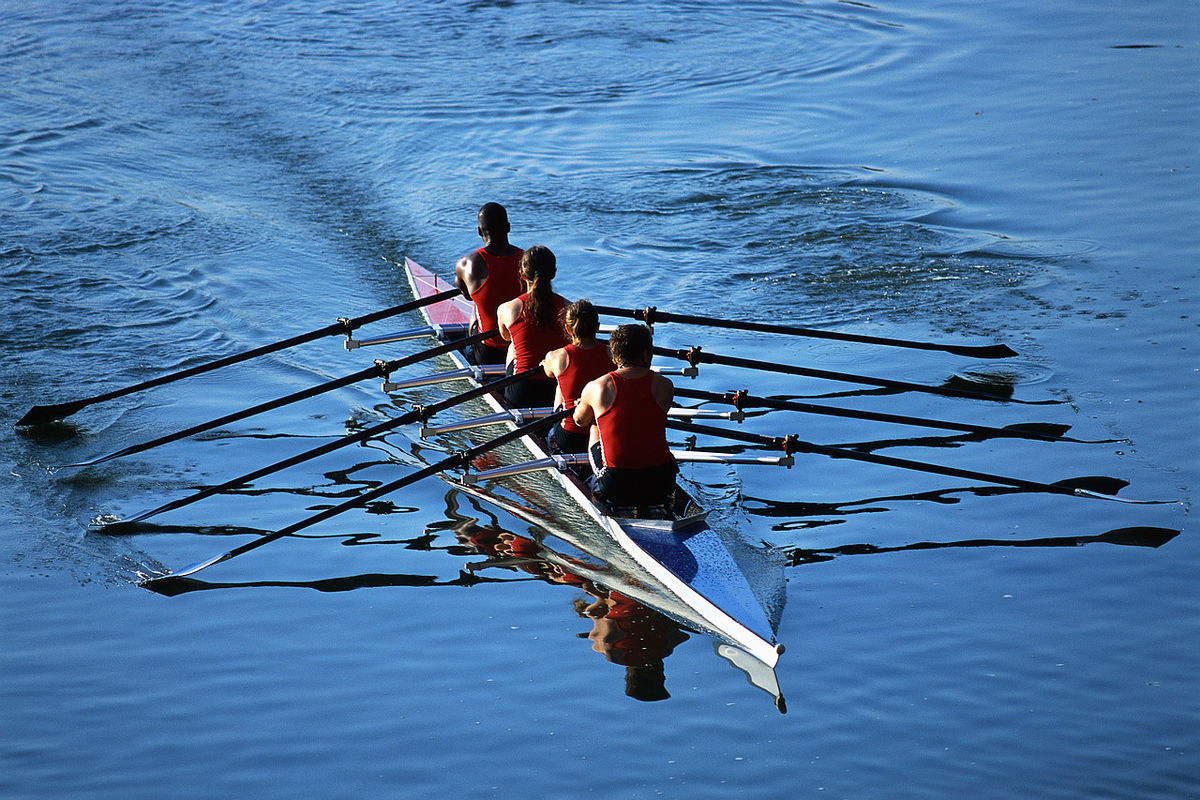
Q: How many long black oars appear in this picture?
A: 8